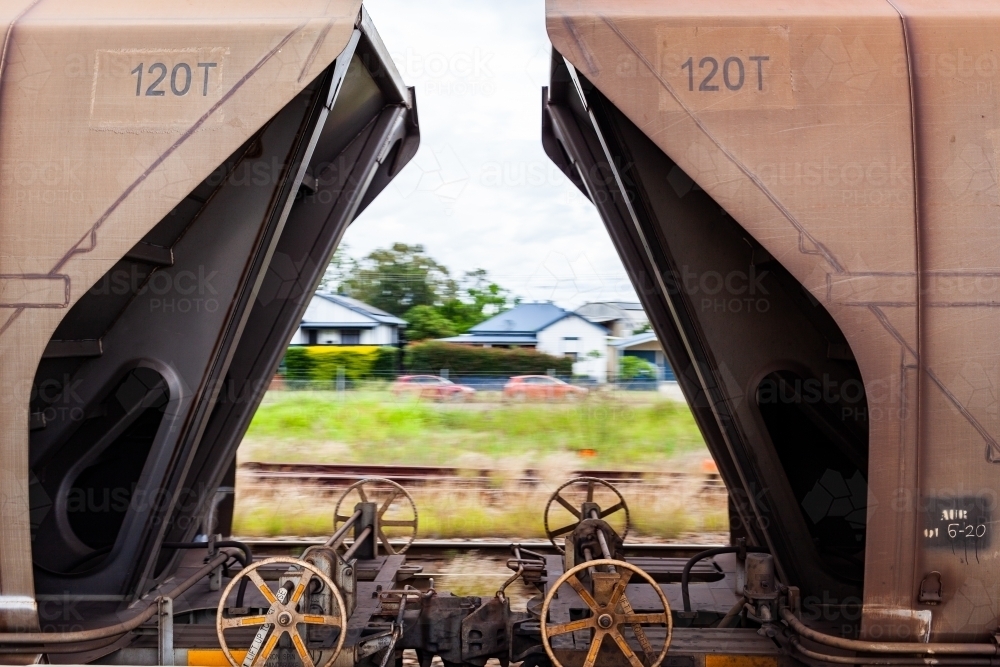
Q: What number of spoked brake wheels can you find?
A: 4